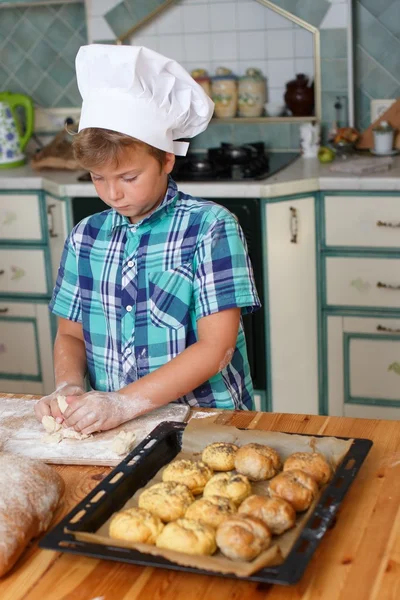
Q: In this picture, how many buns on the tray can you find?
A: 12